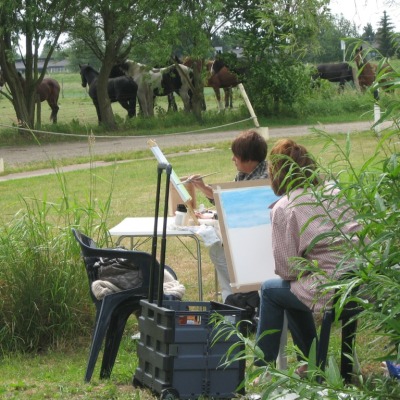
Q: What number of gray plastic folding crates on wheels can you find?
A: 1